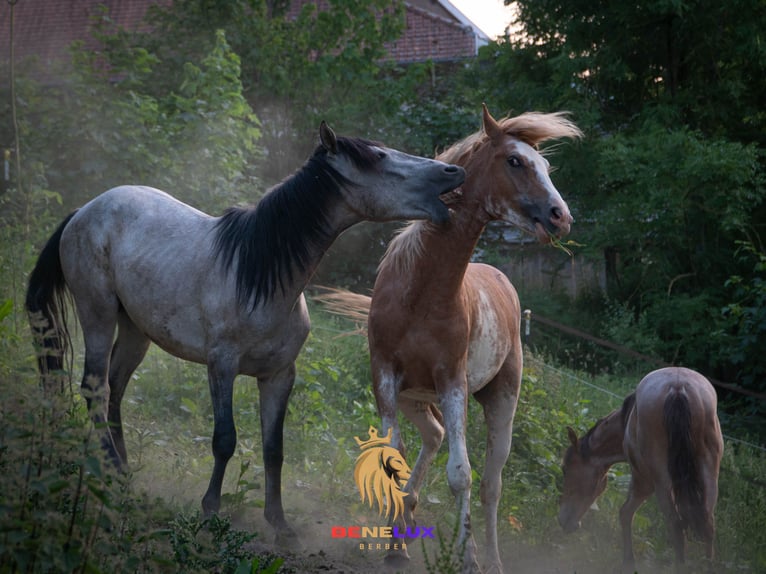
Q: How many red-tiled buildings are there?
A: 1